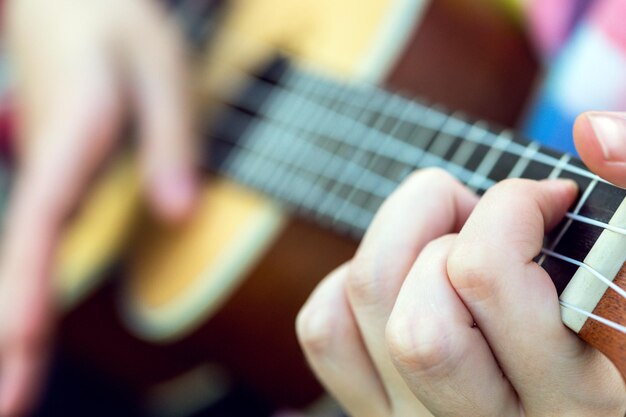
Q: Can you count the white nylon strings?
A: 4